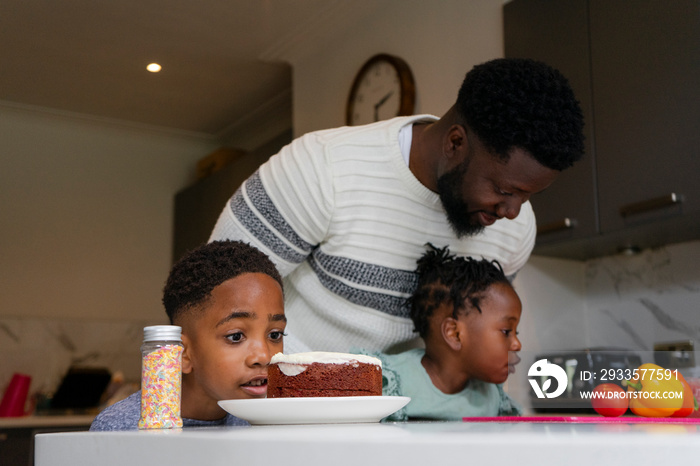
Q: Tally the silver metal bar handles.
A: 2